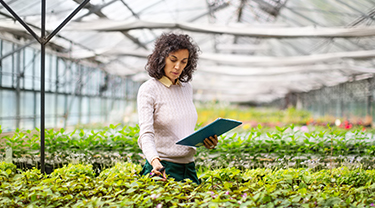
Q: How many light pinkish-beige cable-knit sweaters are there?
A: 1